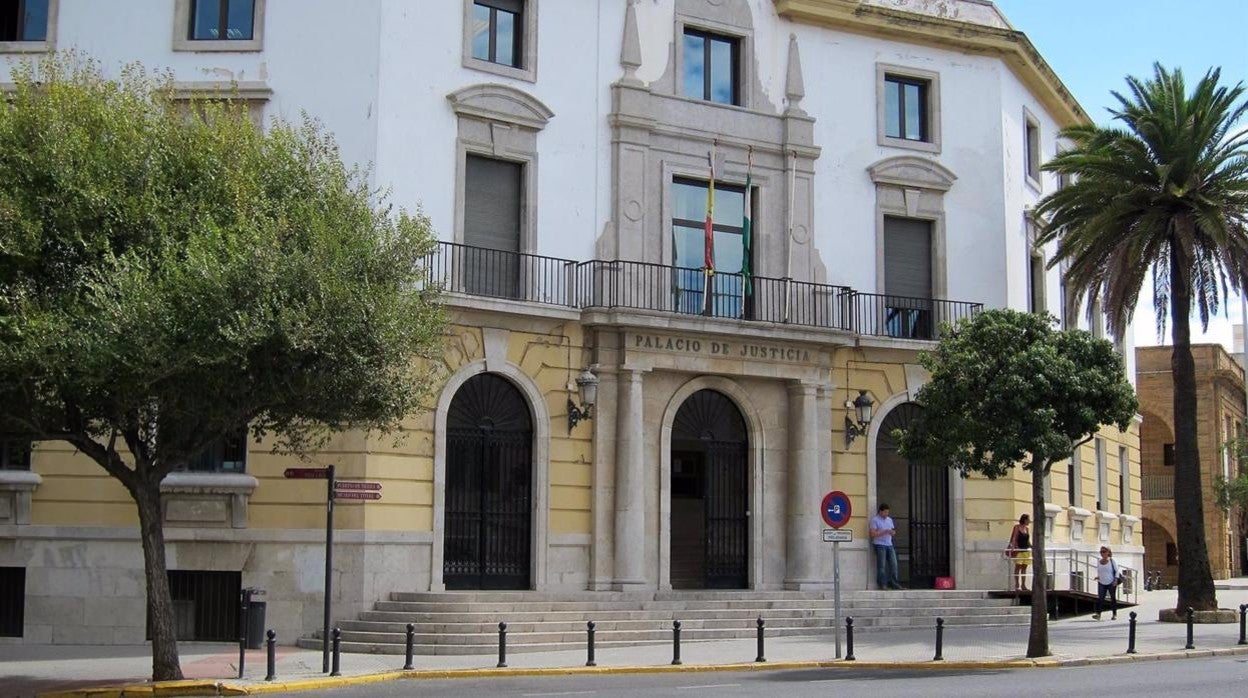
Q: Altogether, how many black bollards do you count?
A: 12